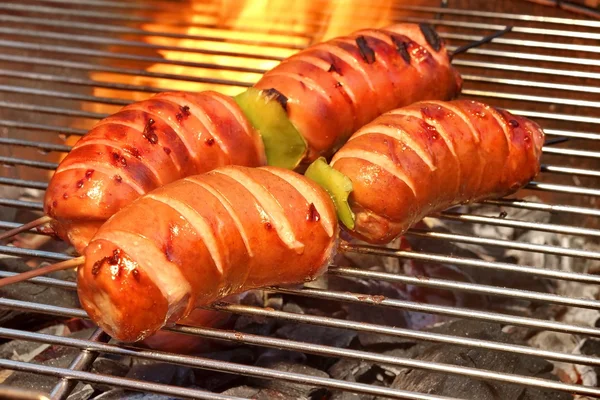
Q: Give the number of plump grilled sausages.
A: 4